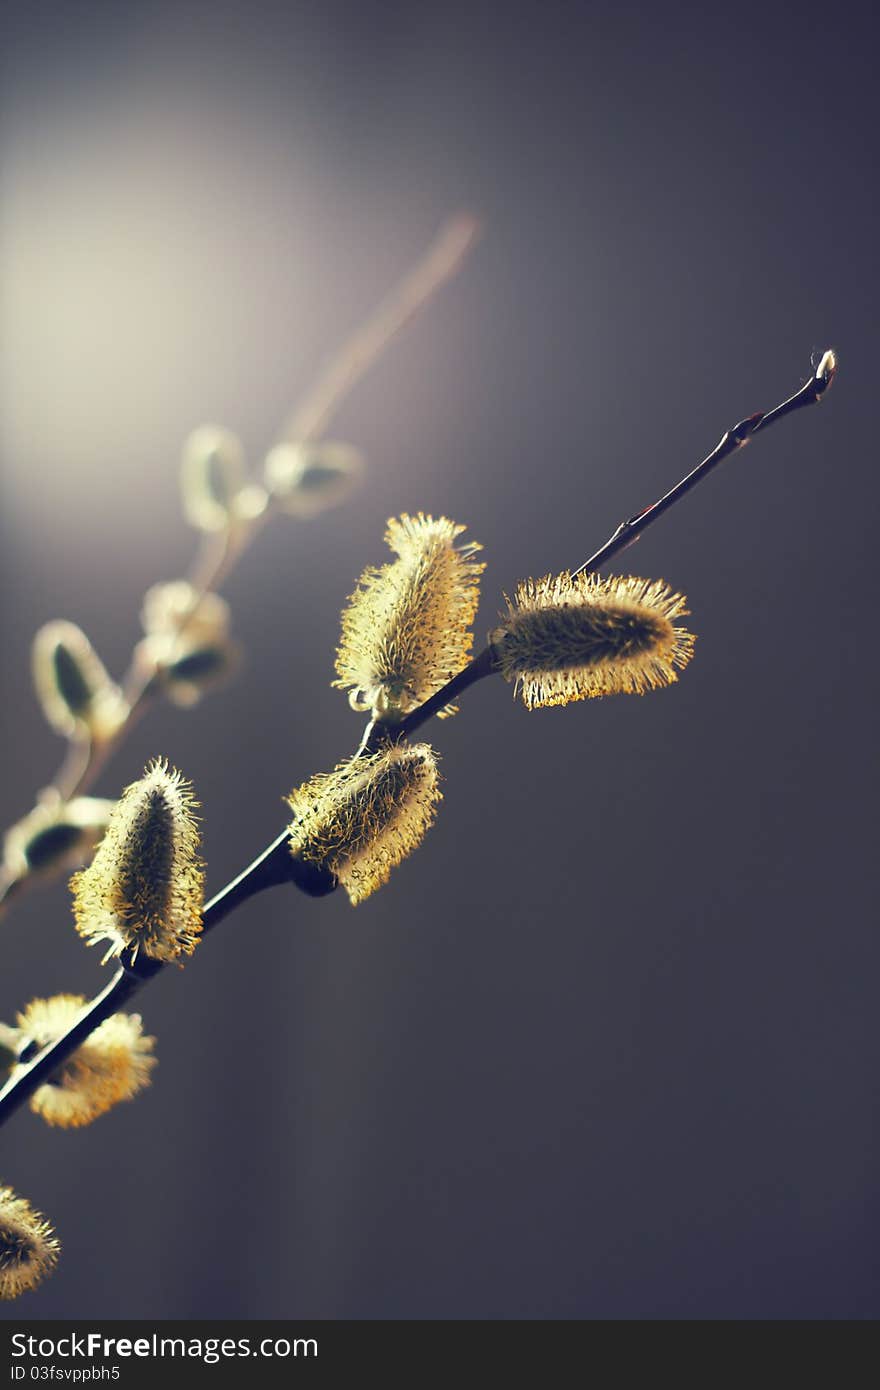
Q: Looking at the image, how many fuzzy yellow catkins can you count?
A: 6